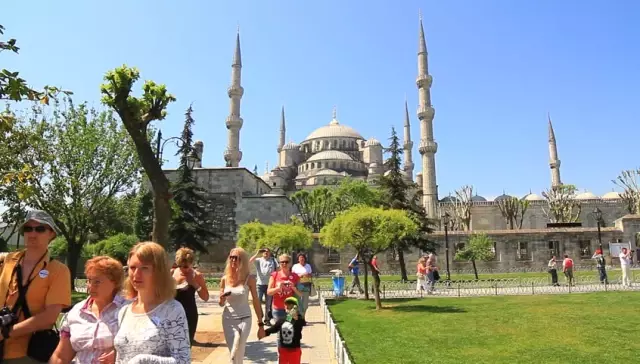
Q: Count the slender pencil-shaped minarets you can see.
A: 5